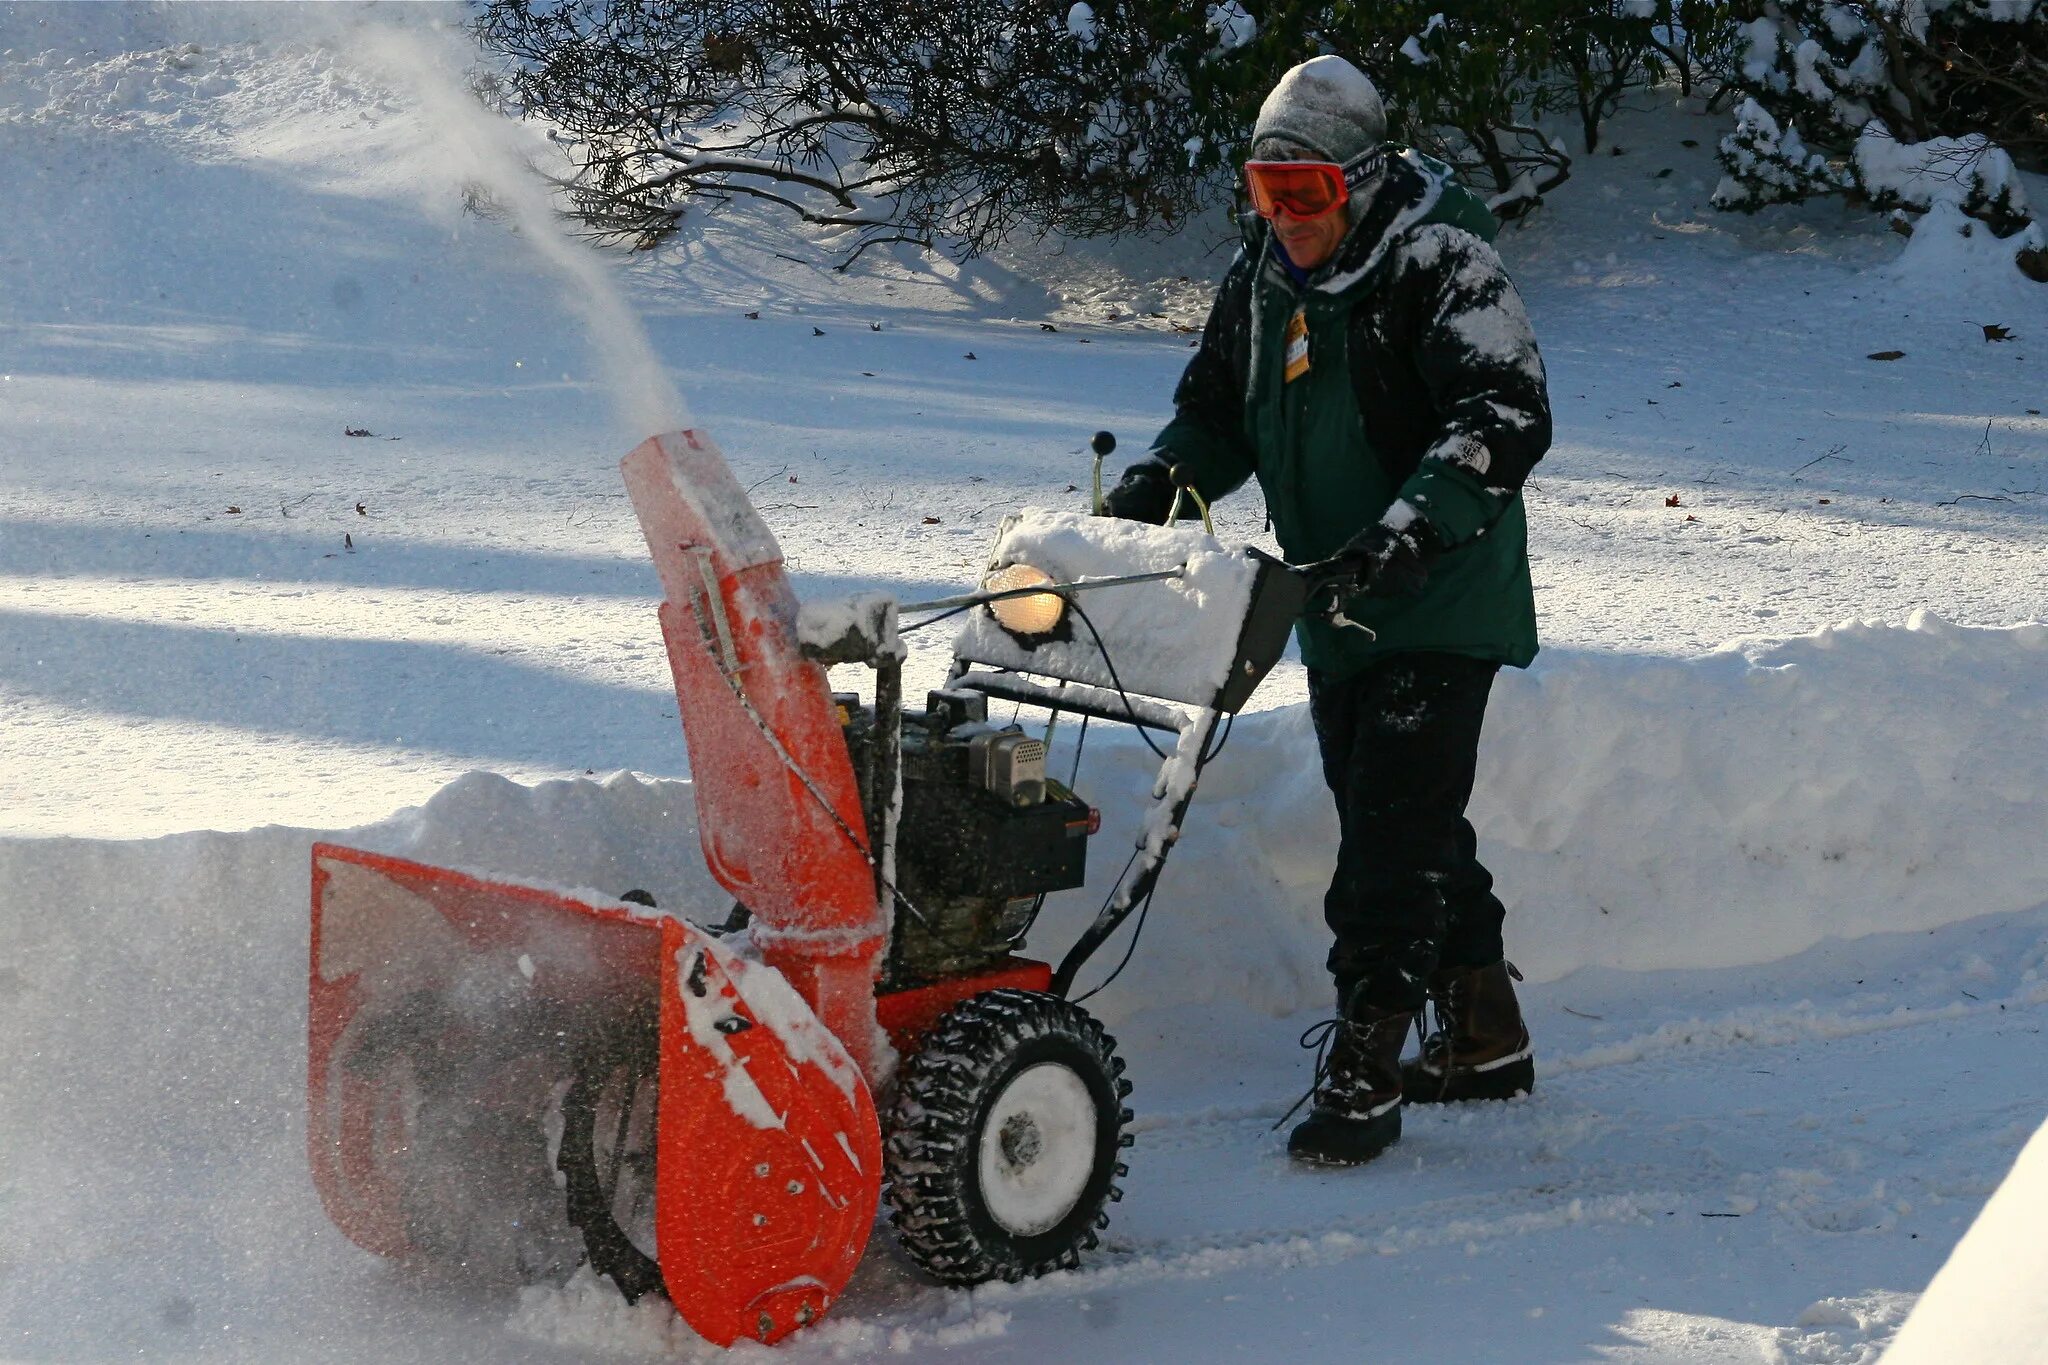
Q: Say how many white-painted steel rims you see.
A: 1